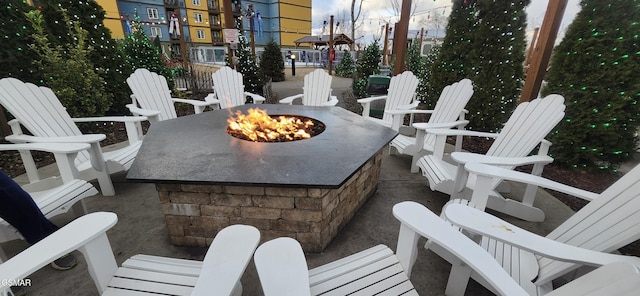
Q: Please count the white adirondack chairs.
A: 11